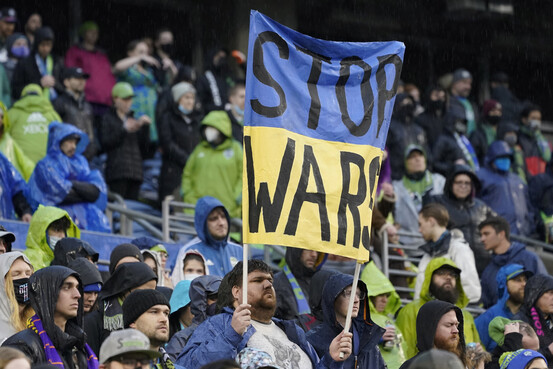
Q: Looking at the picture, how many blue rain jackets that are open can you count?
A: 1